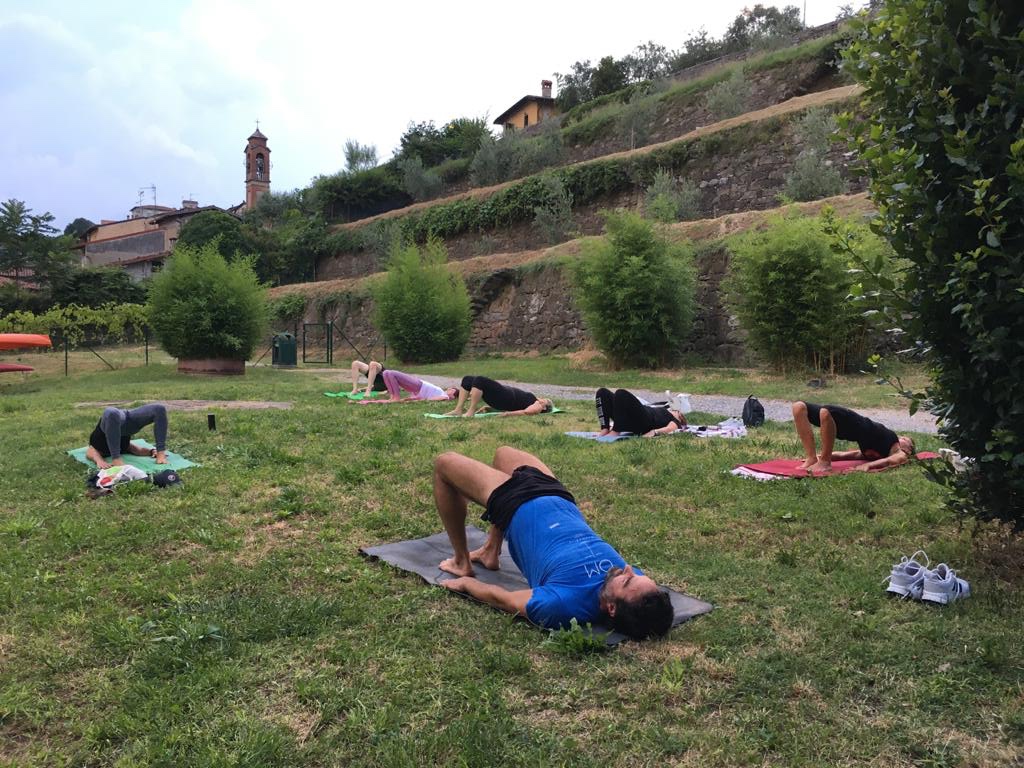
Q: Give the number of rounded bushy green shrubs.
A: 4